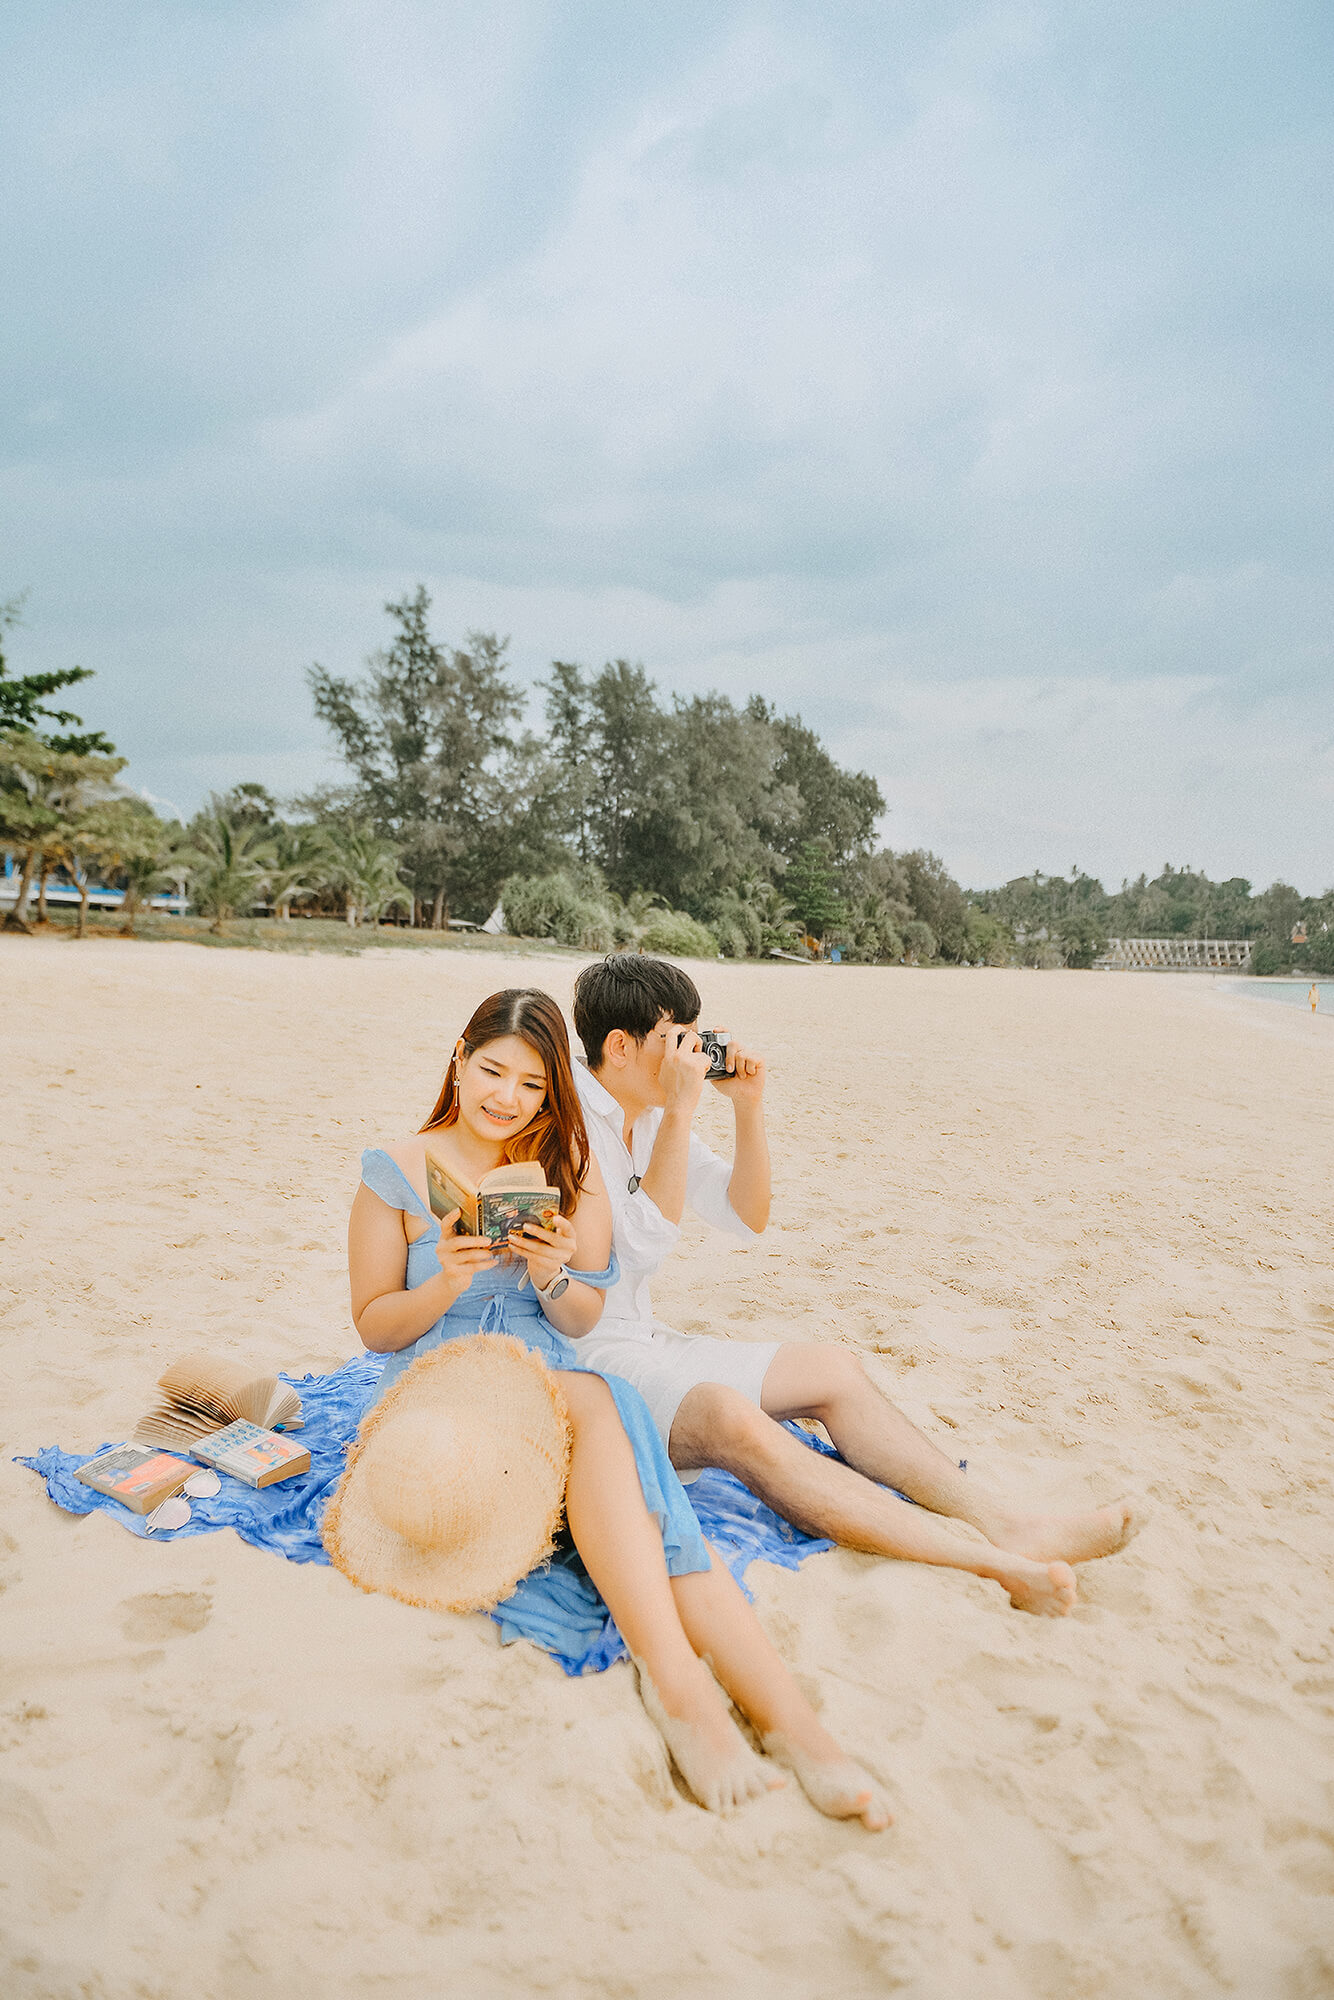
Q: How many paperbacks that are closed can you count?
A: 2